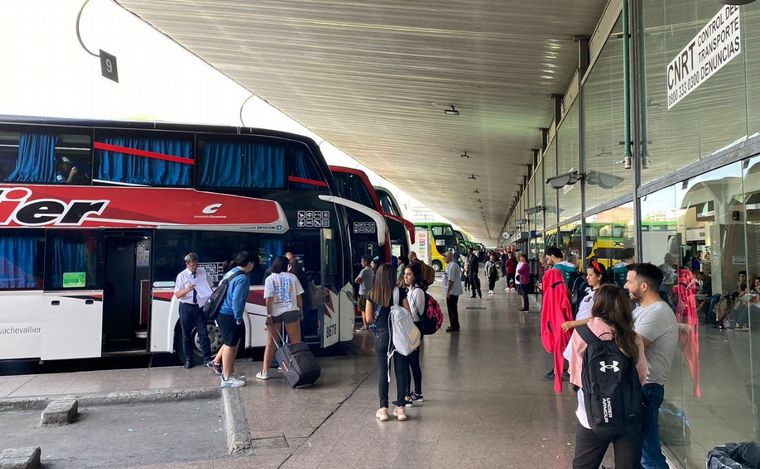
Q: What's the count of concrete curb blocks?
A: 2